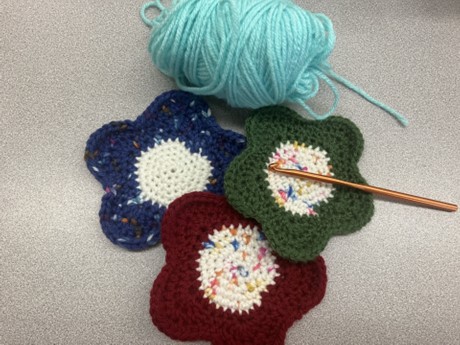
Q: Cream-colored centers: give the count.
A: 3